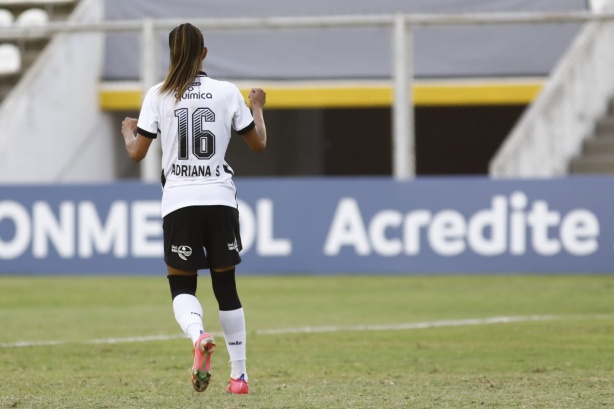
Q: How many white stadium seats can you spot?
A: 3